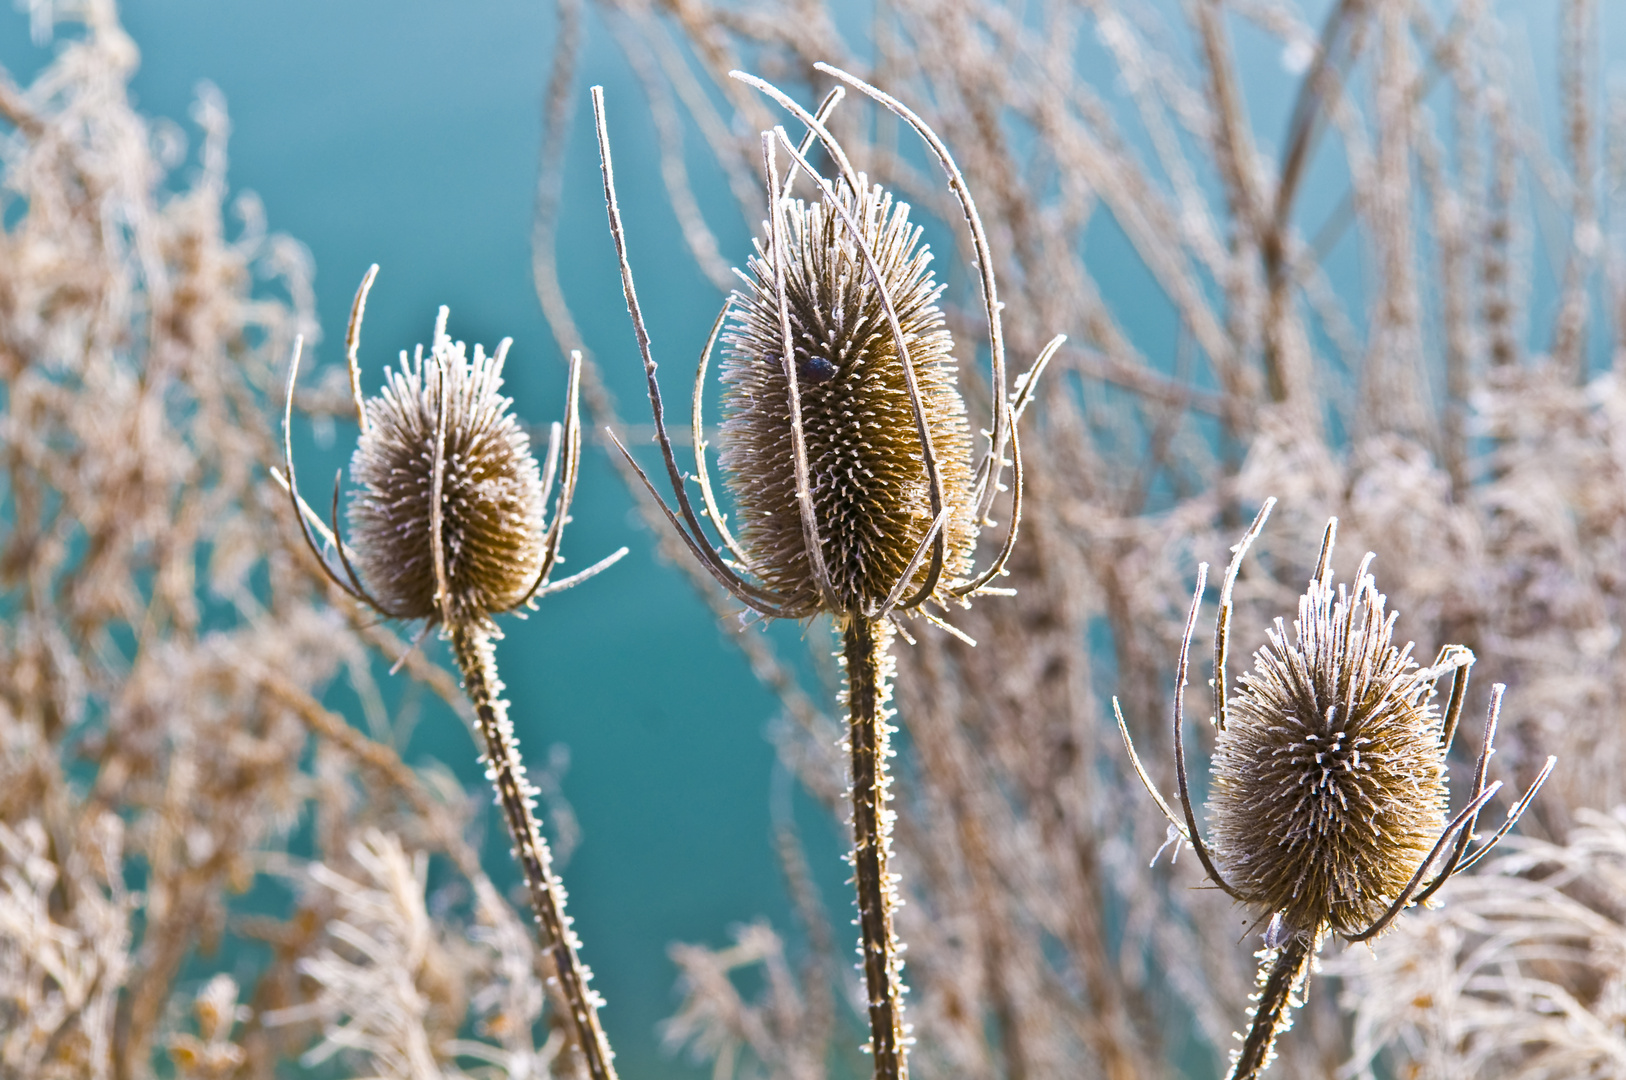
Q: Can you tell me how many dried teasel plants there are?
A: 3